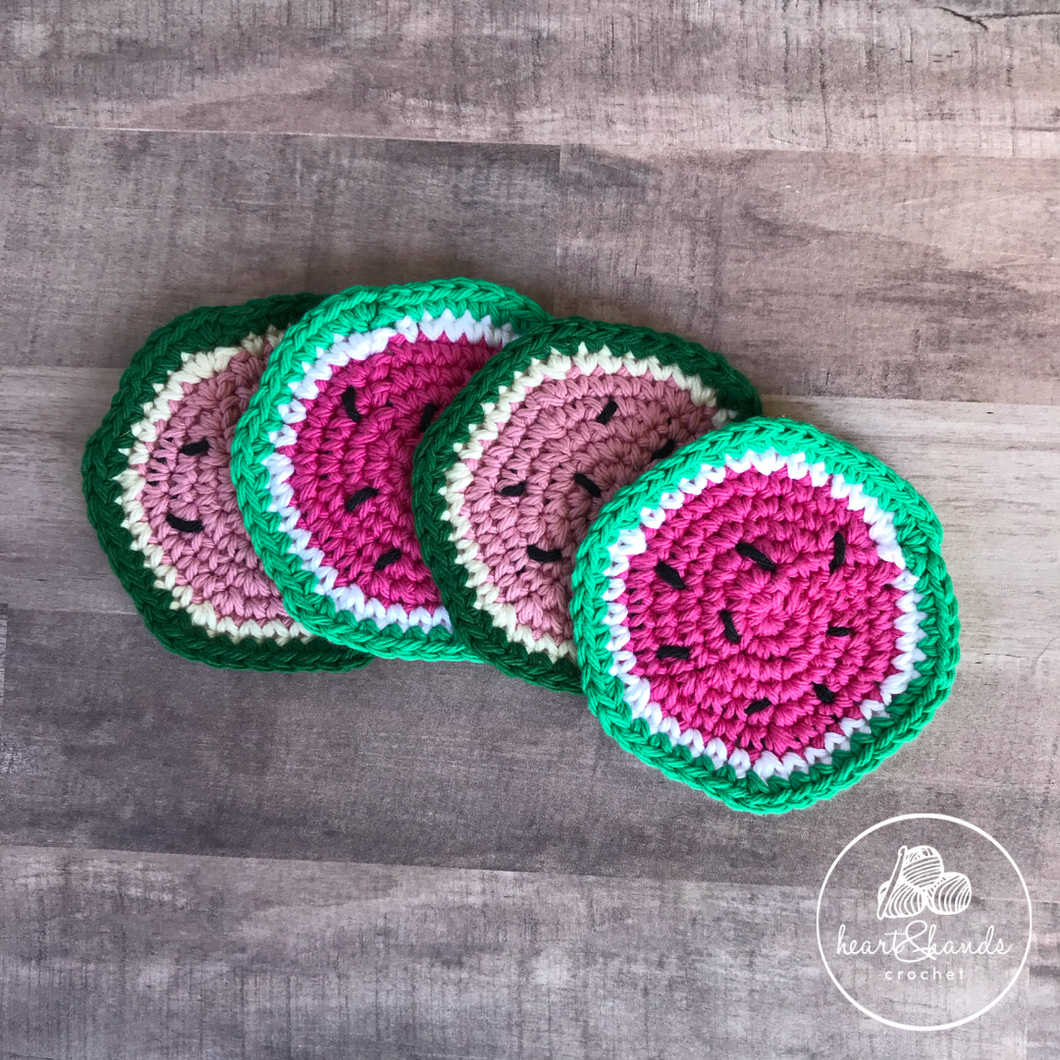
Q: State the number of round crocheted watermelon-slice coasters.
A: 4